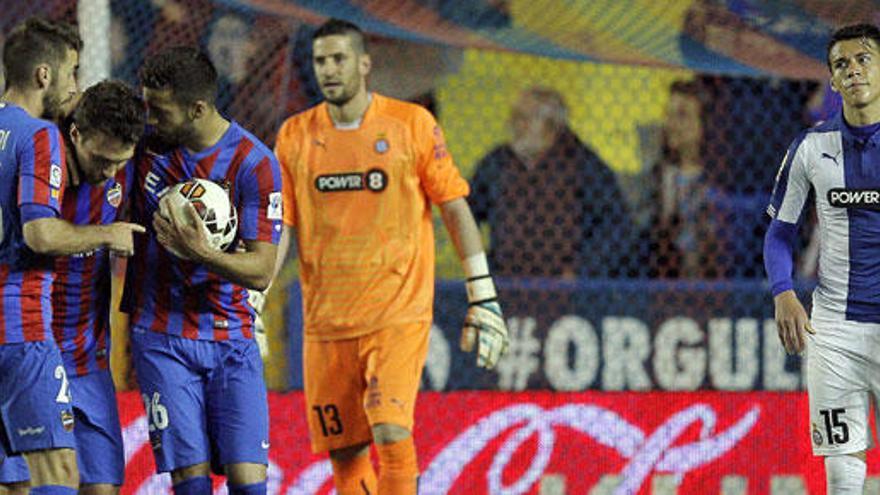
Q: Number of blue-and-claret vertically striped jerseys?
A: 3